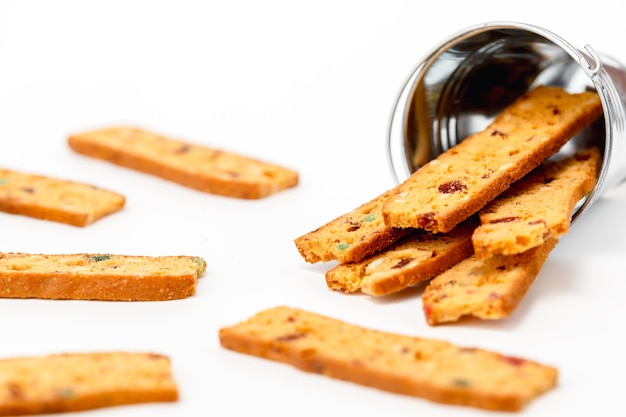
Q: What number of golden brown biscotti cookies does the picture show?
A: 10